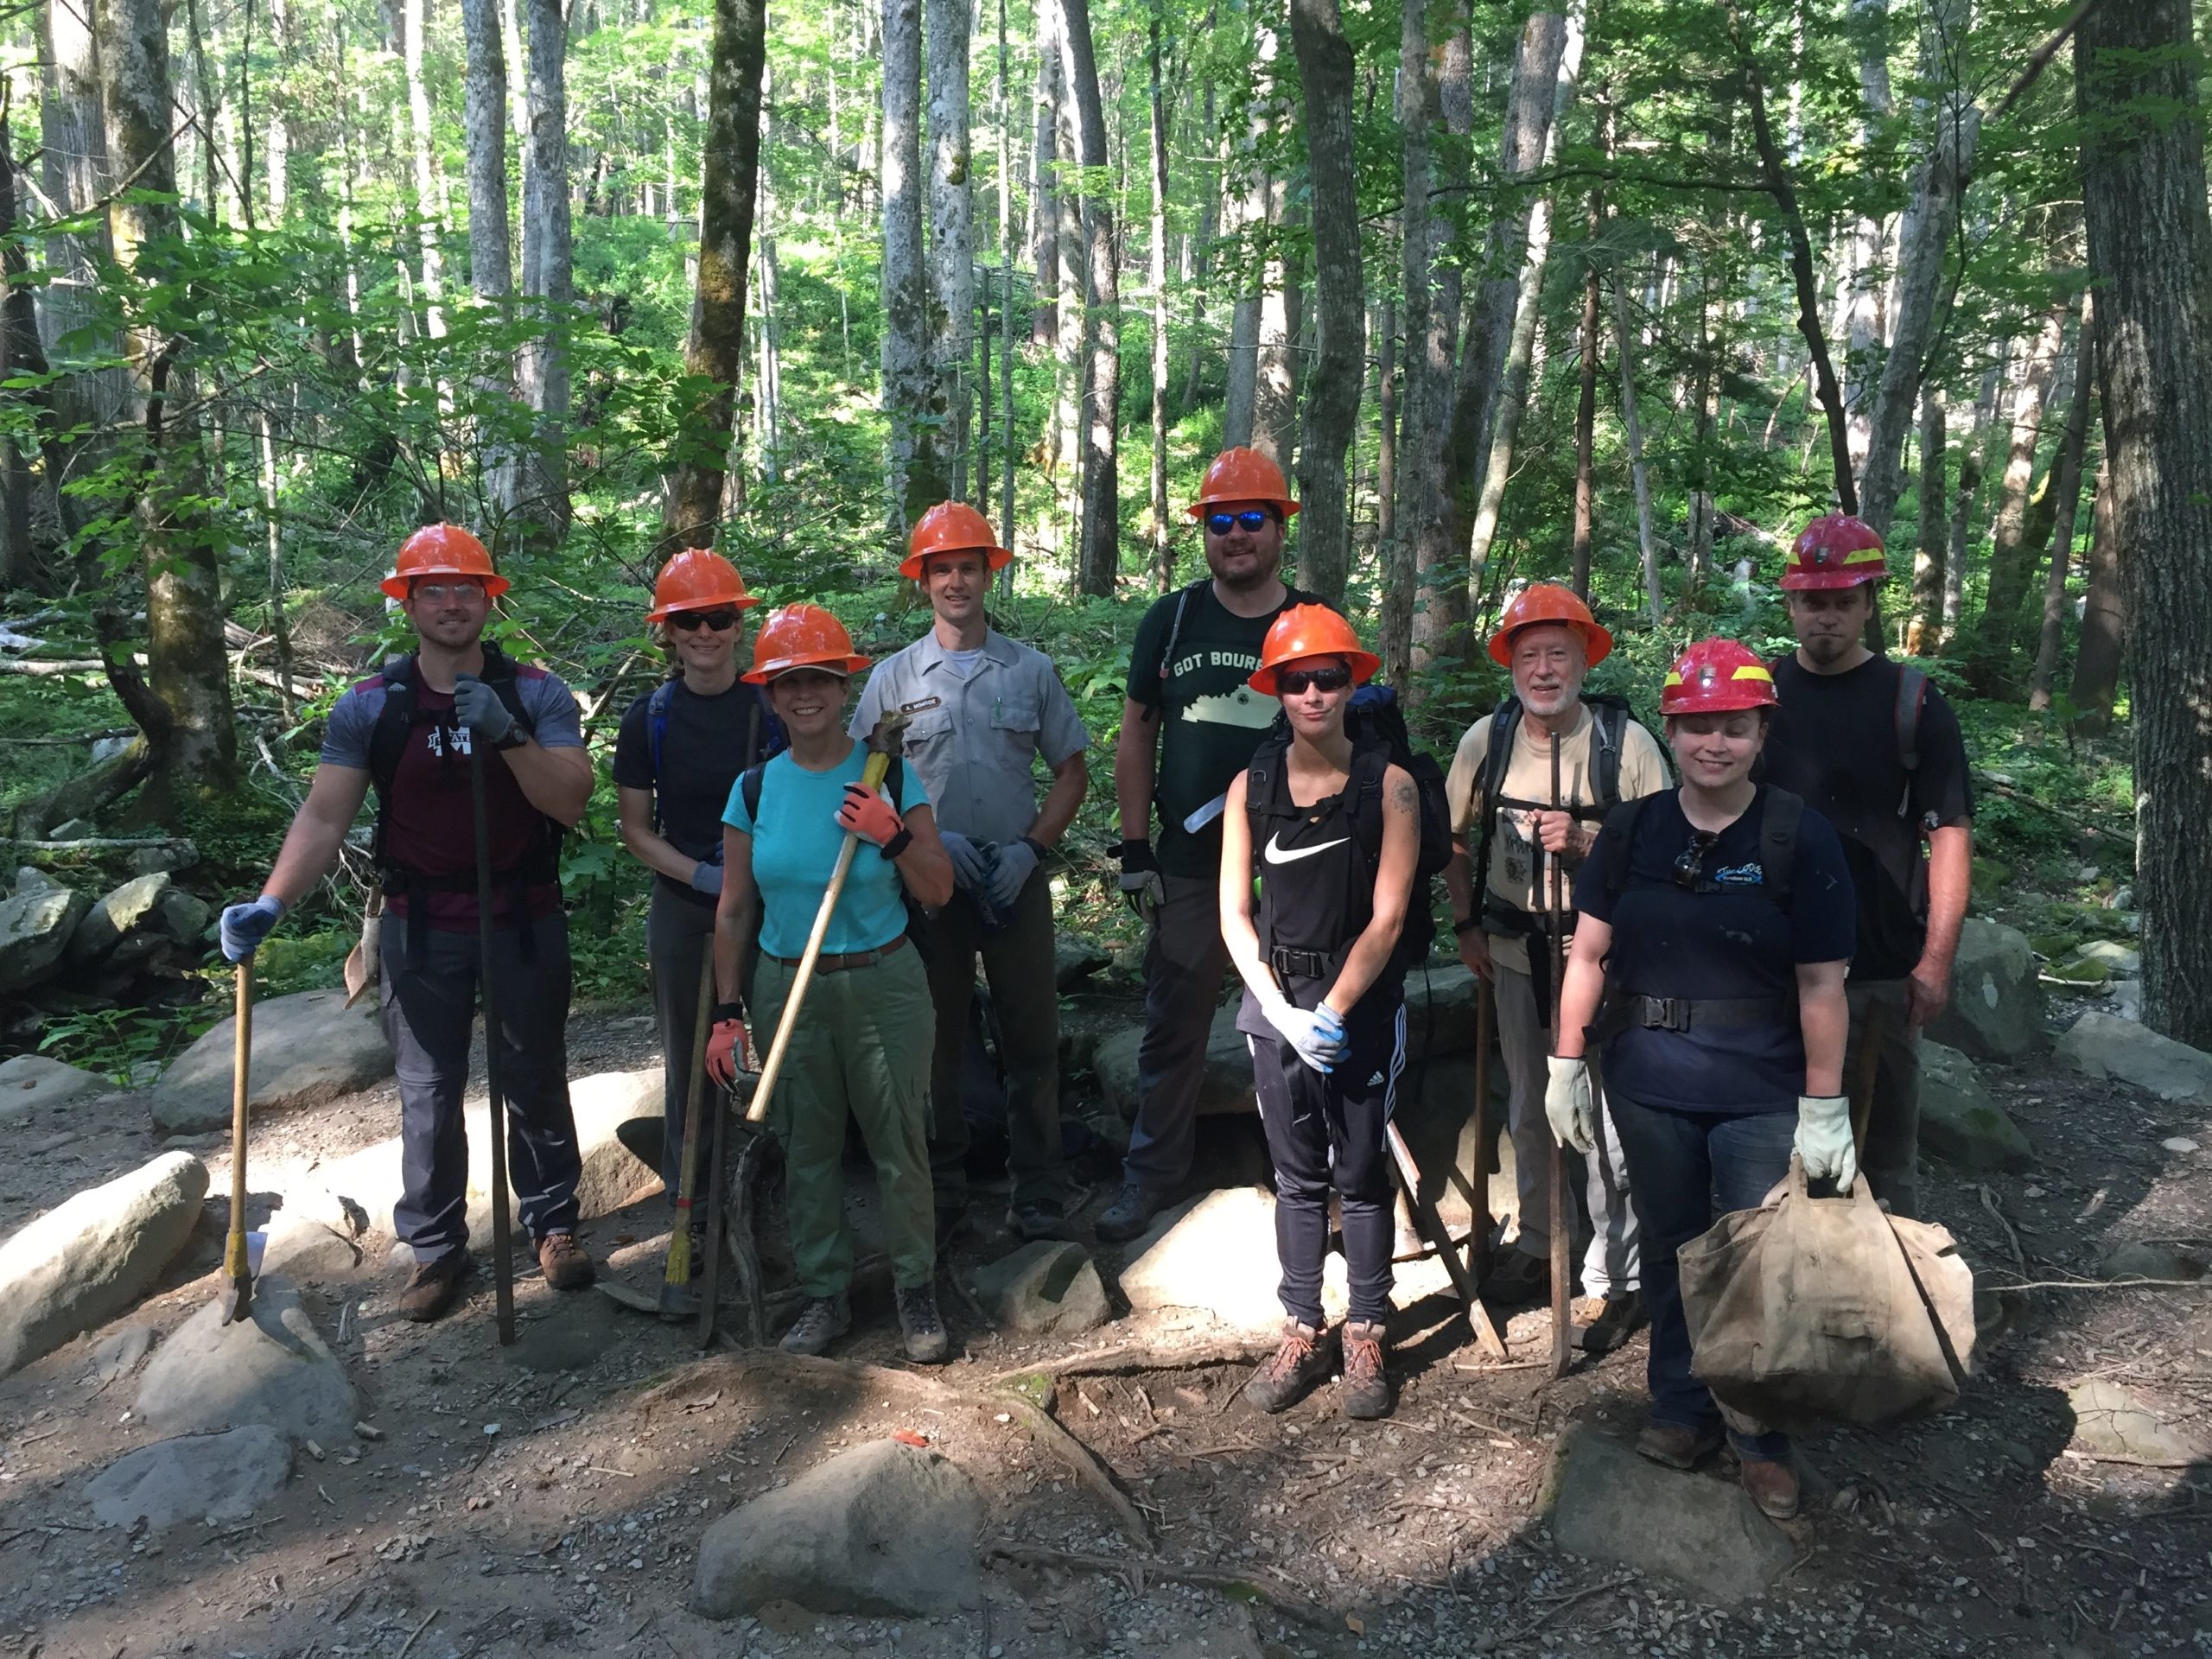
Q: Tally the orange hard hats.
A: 7